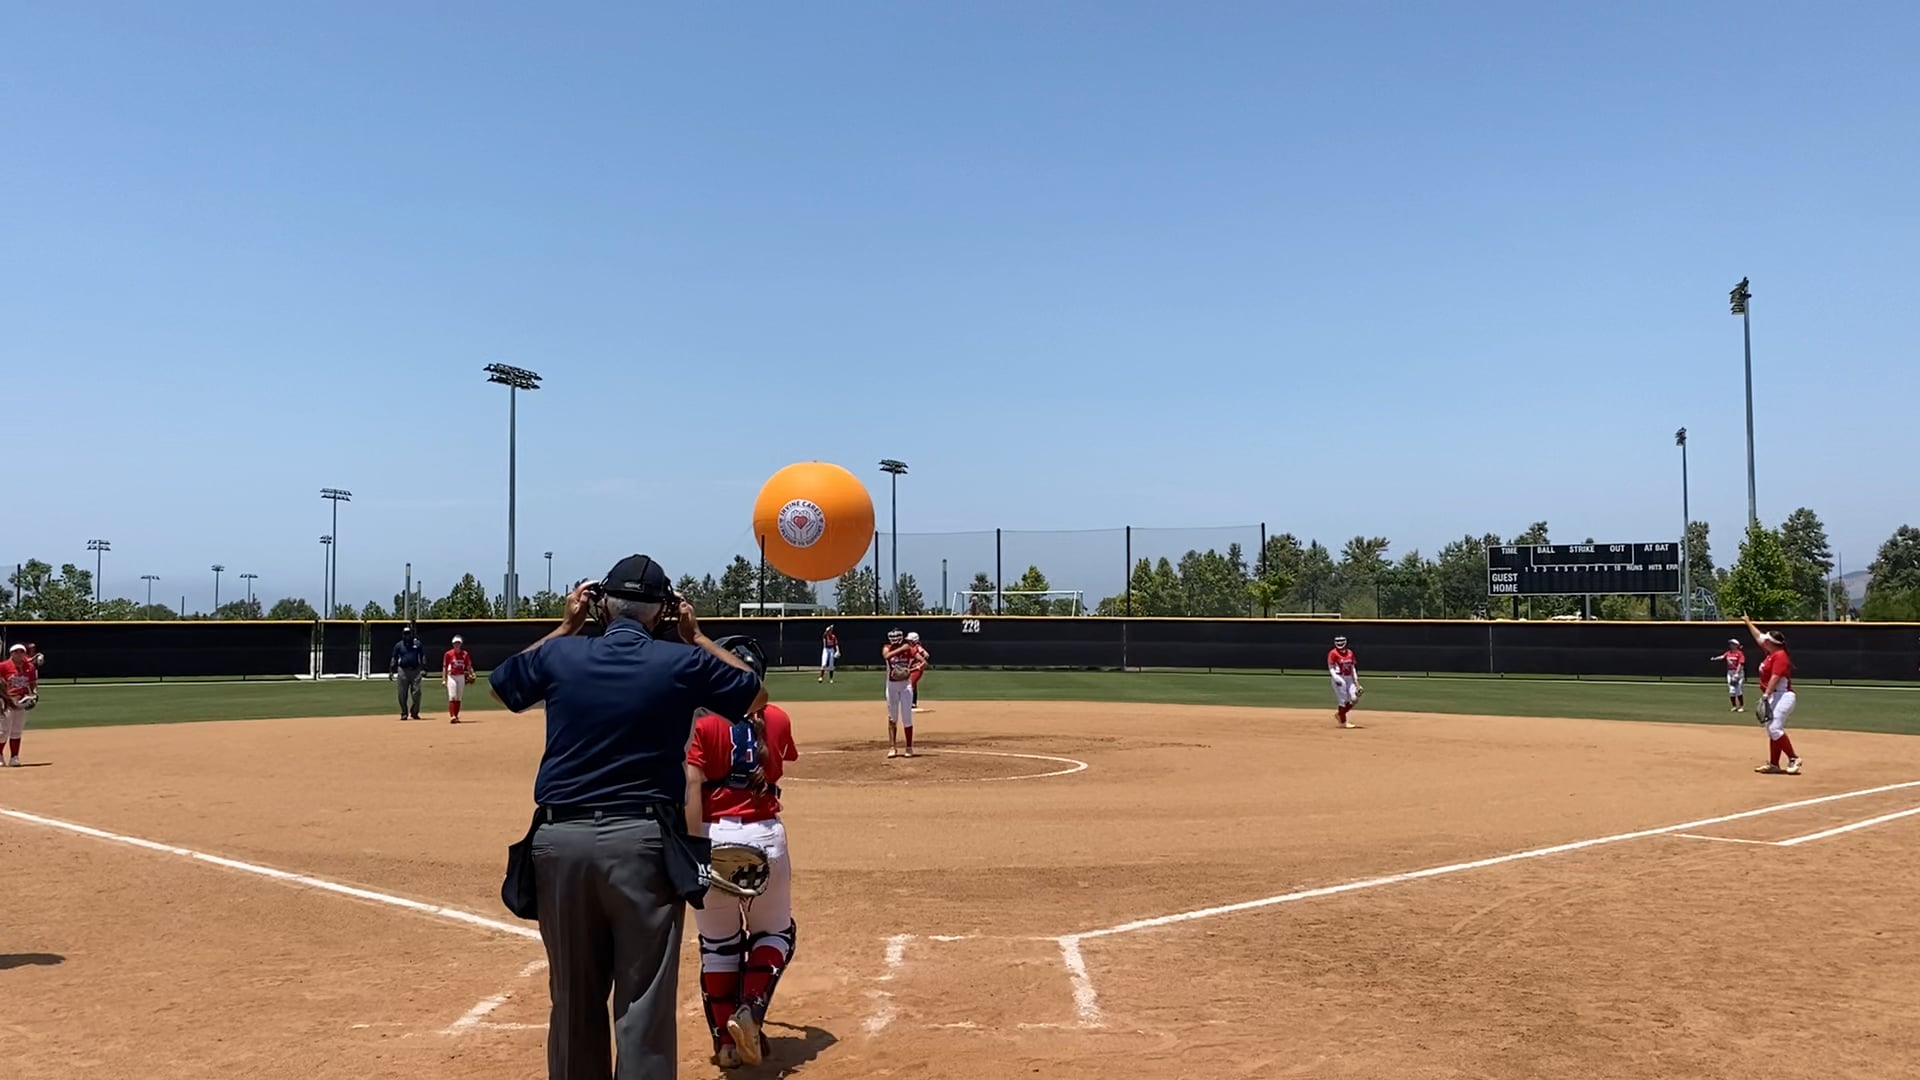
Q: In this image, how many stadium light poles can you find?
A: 11